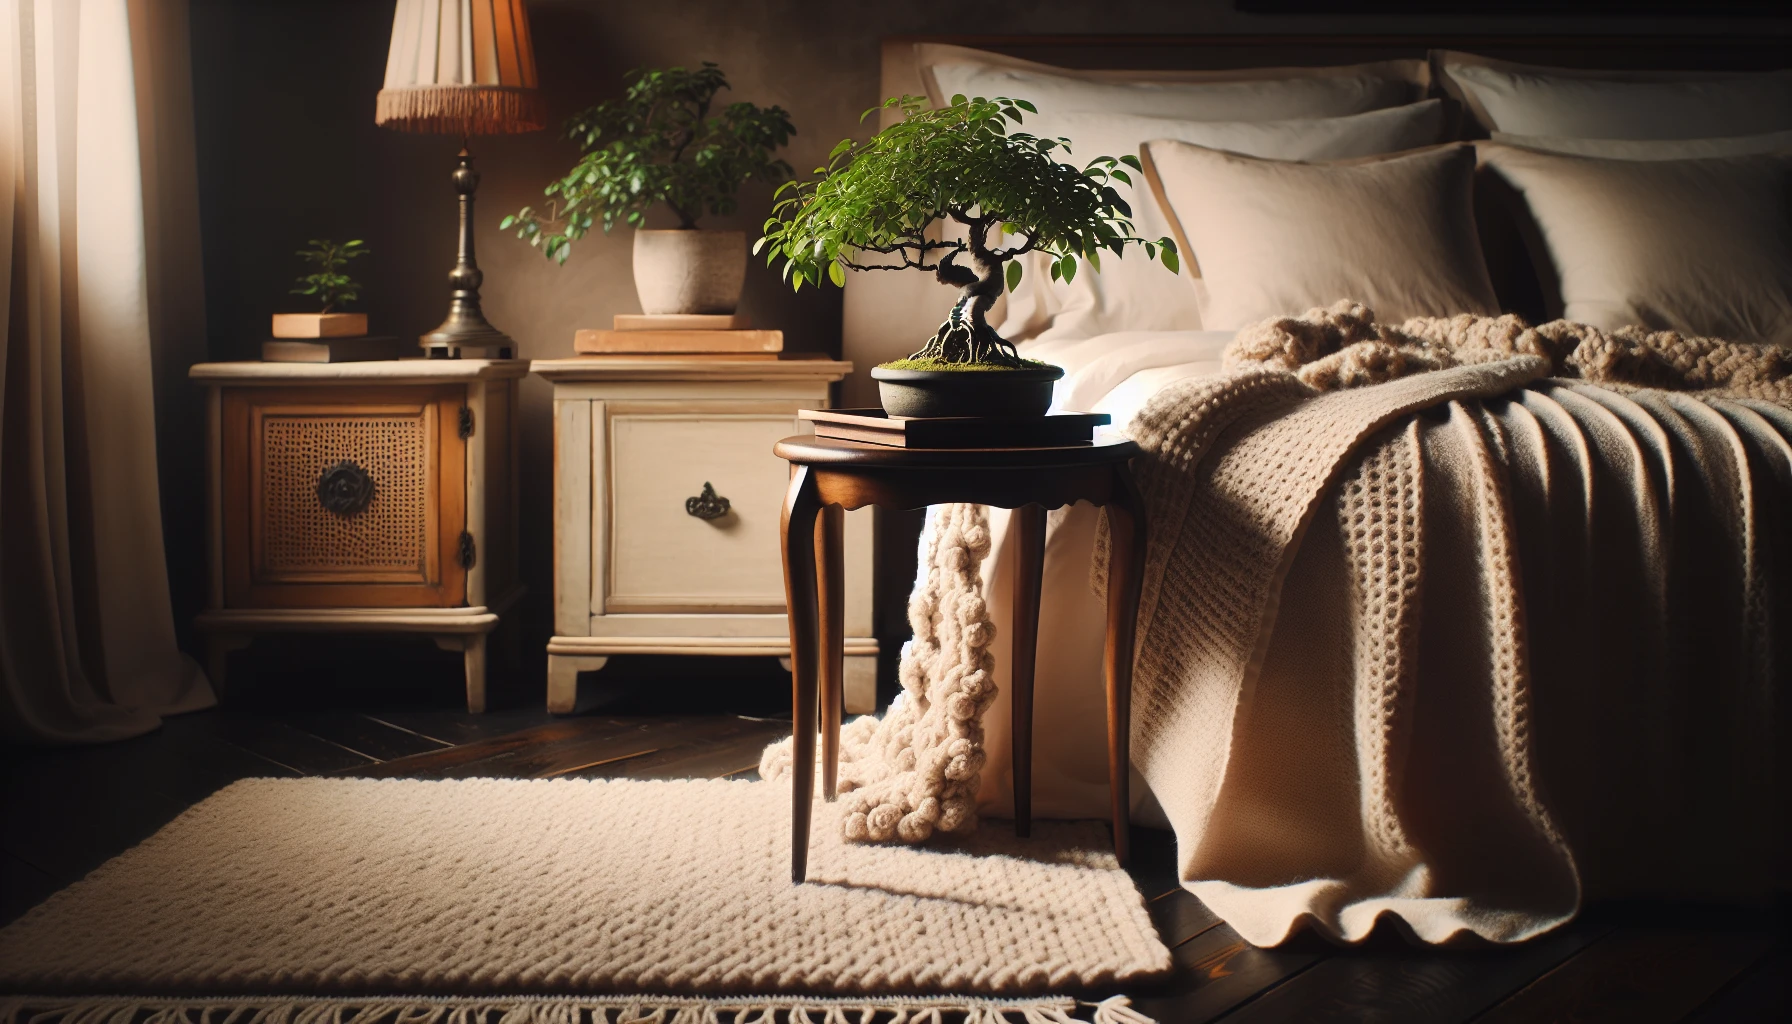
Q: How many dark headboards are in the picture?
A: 1